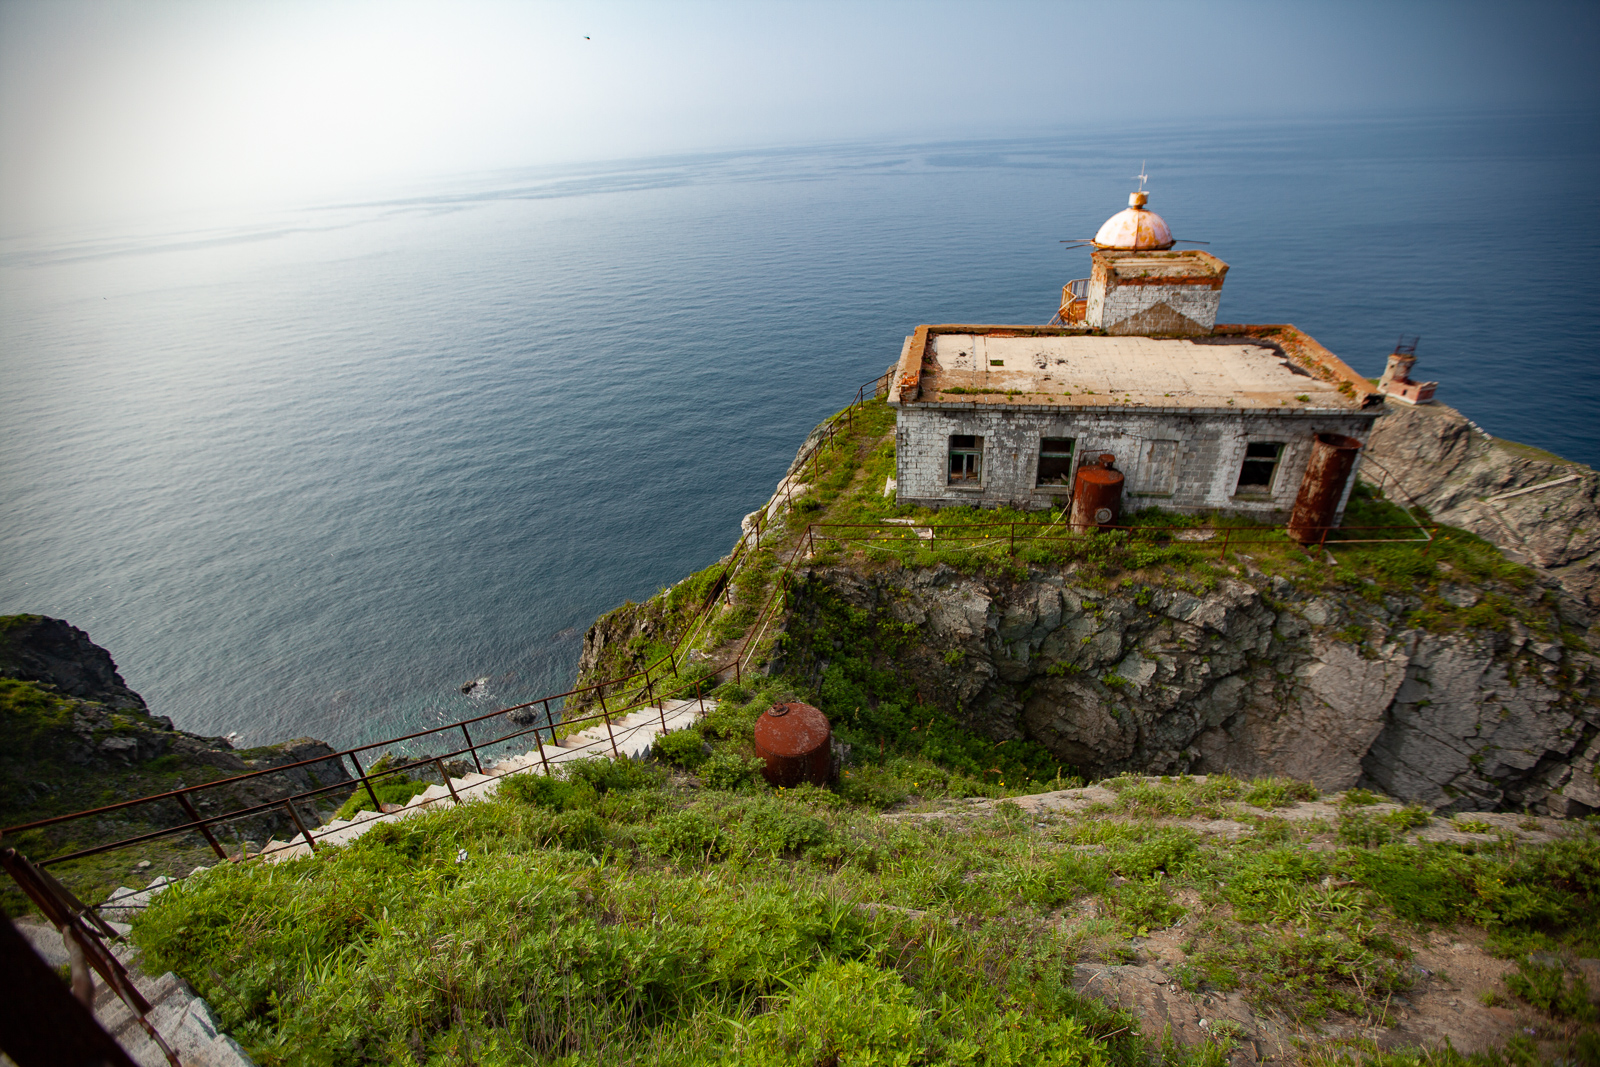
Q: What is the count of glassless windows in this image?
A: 3